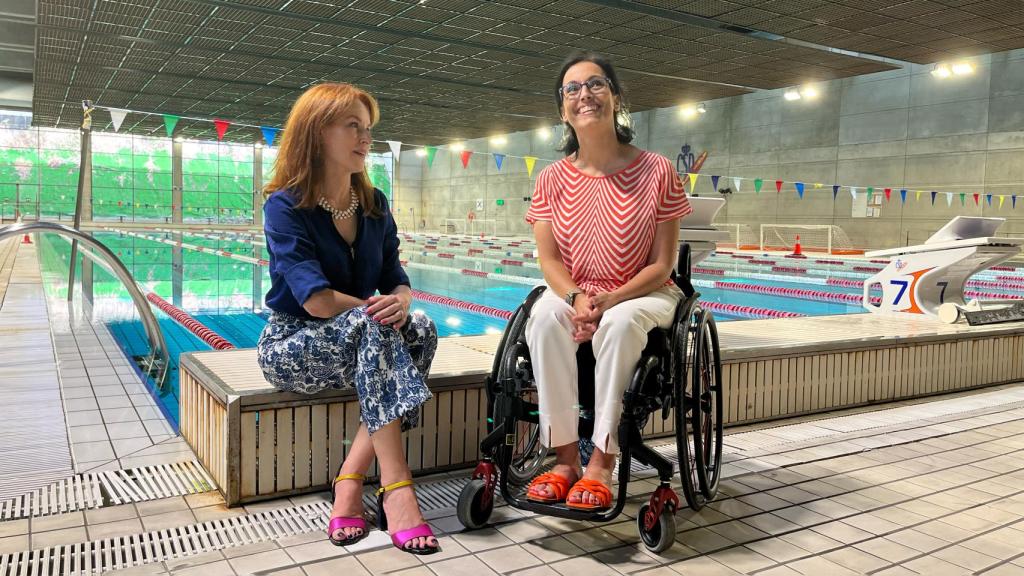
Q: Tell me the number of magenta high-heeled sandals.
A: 2